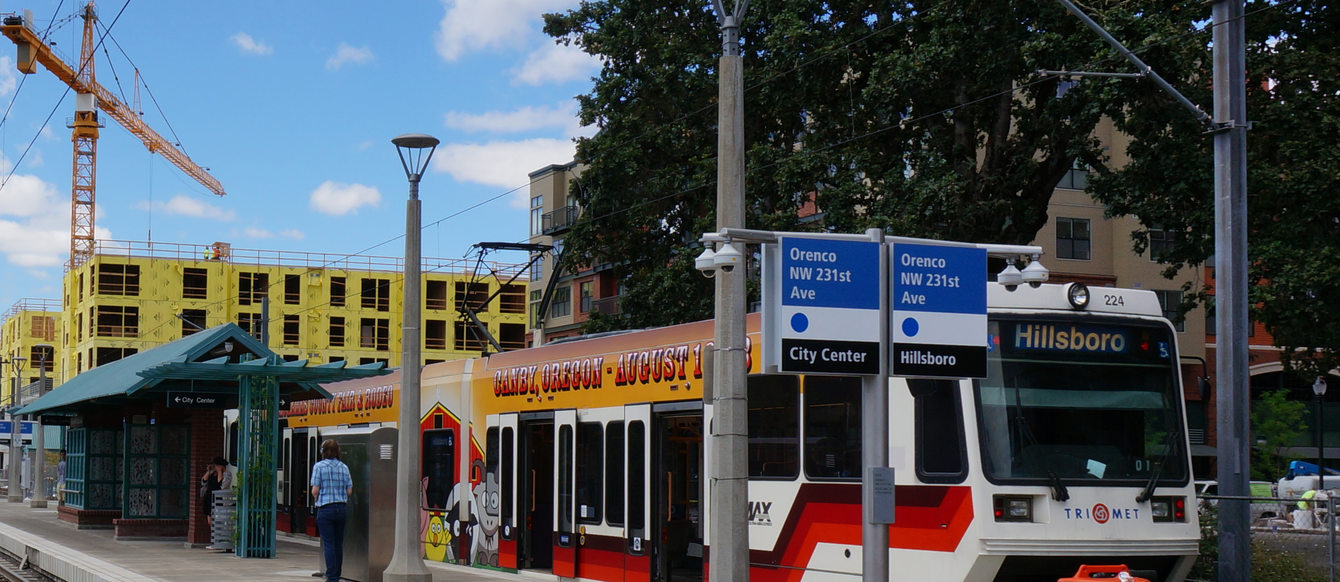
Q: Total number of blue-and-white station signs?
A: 2